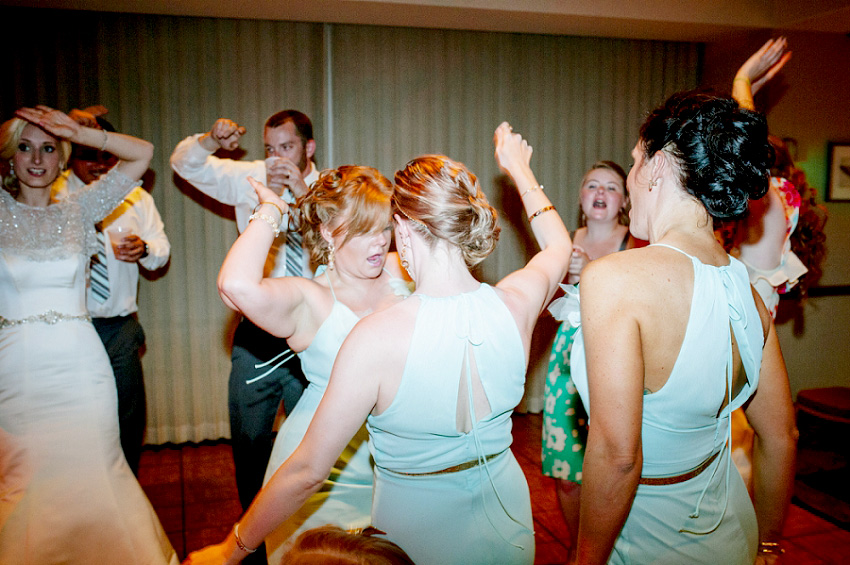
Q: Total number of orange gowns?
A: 0